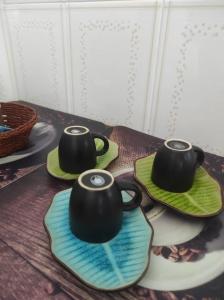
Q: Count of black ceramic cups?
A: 3